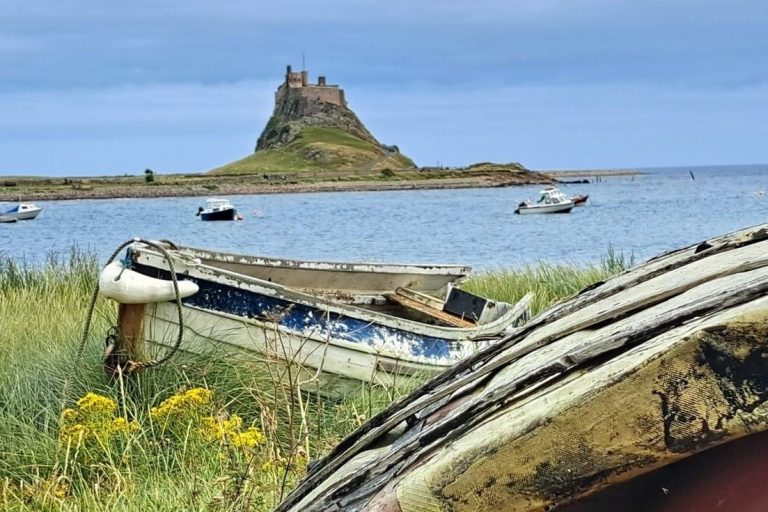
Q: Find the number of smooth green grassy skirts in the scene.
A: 1